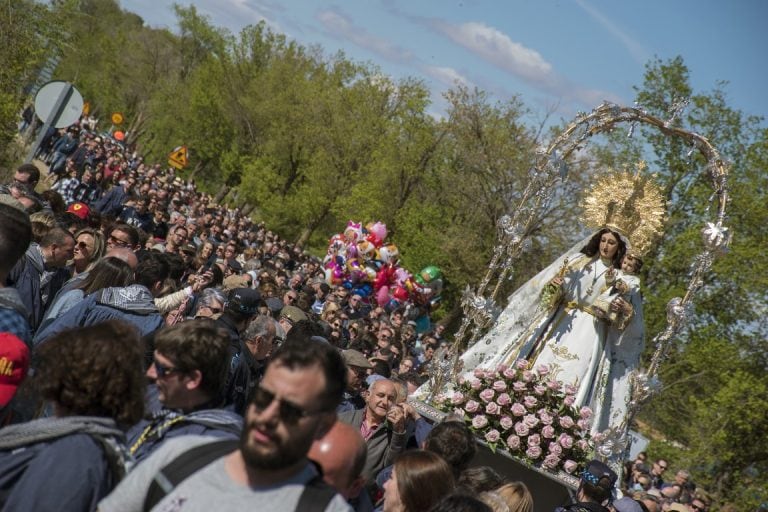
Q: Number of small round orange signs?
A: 2